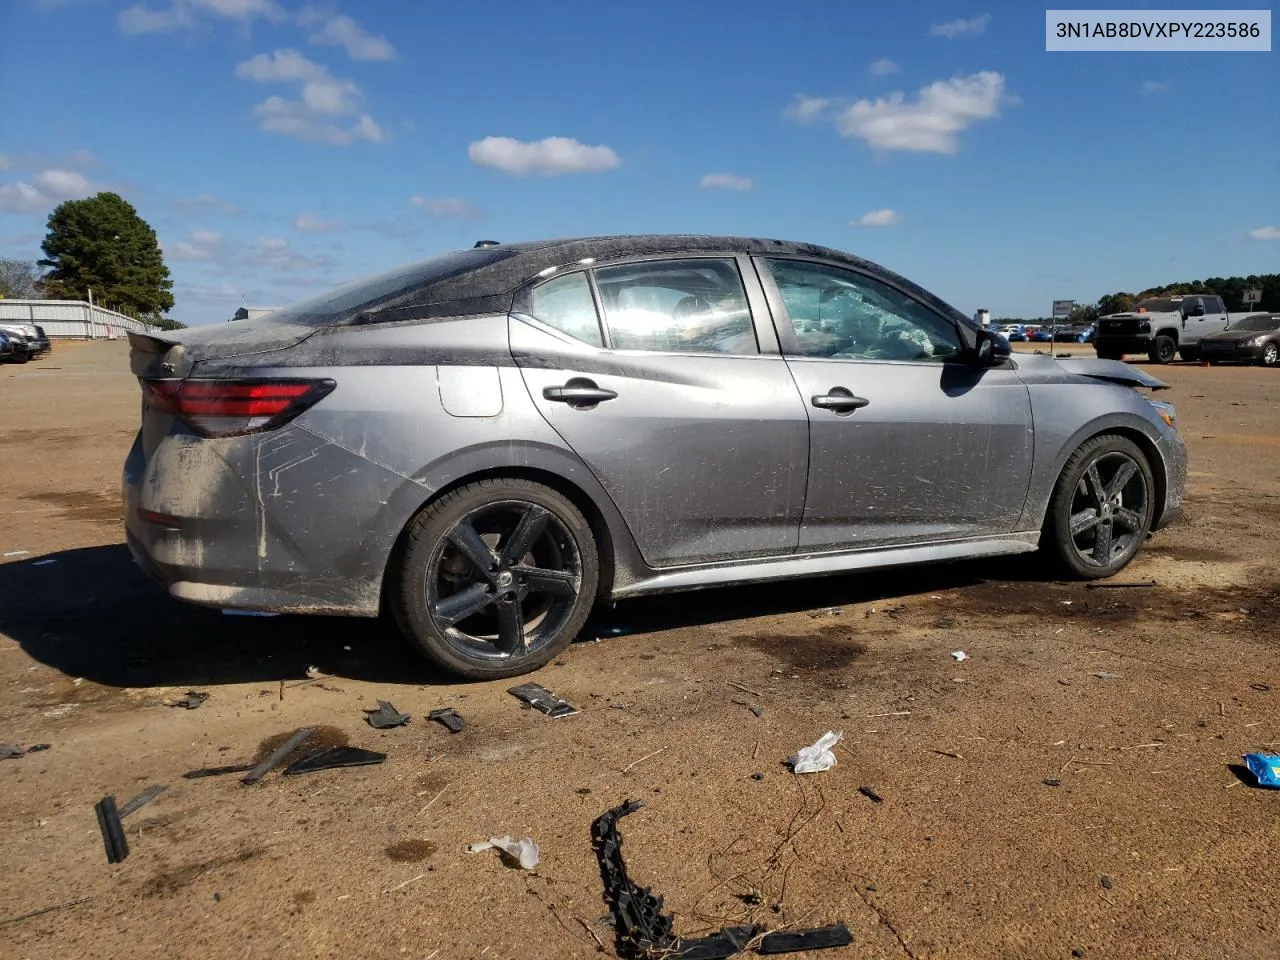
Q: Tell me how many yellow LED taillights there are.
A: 0